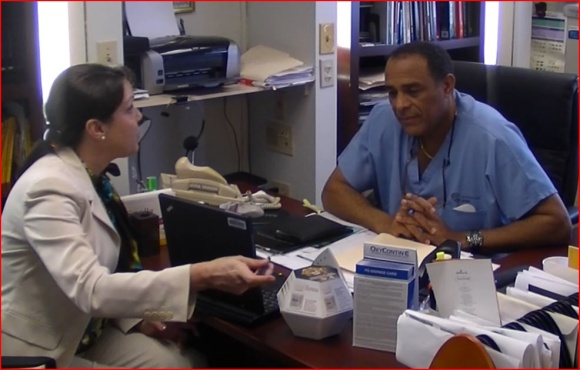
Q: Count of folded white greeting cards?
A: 1